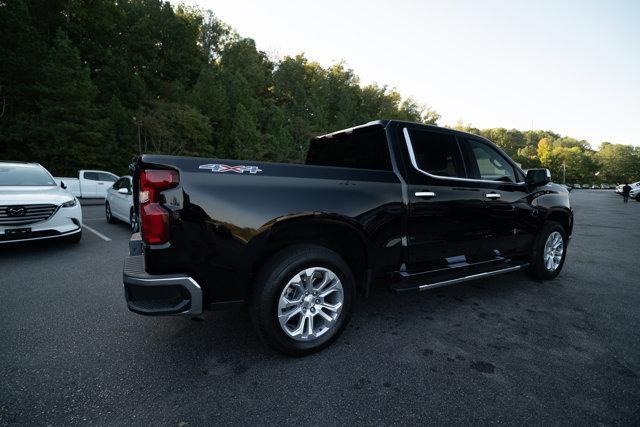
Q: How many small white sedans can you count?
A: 1